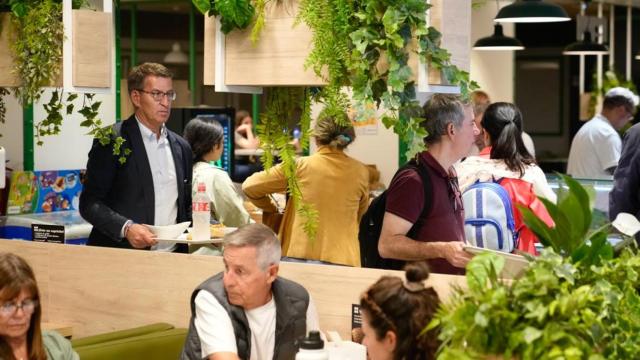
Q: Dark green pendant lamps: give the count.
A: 3